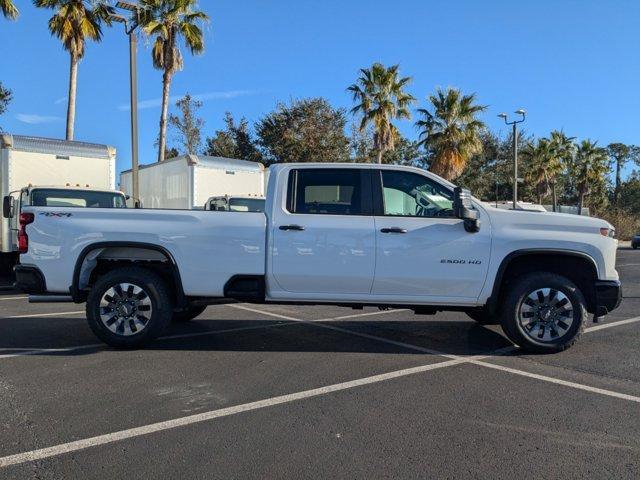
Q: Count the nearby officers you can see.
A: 0